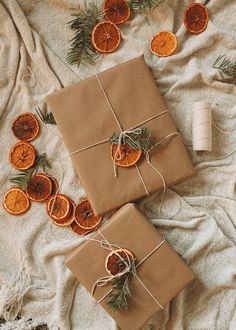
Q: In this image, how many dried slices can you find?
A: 15